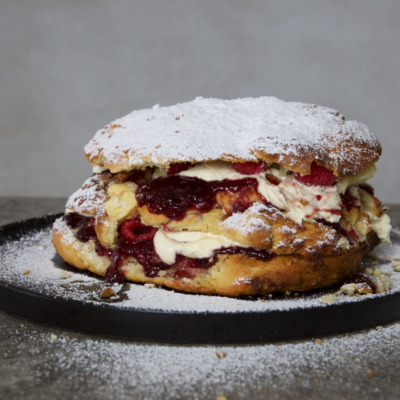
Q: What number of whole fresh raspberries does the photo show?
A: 4